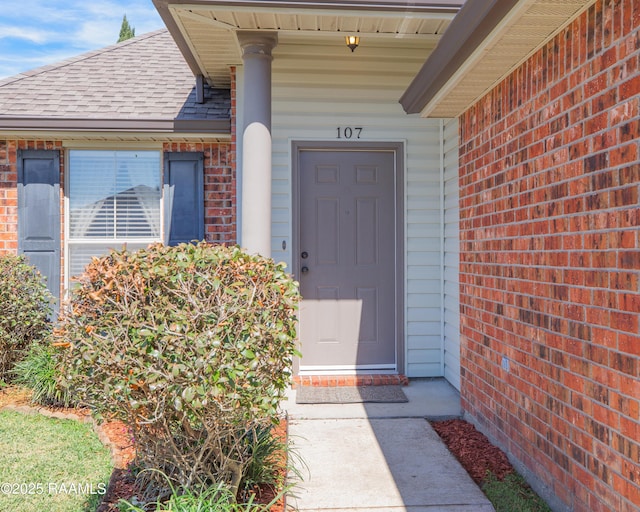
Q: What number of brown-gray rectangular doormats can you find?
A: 1